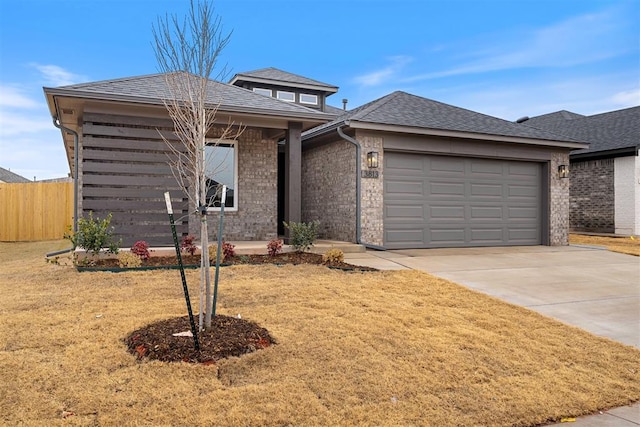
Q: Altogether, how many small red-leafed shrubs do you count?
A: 4